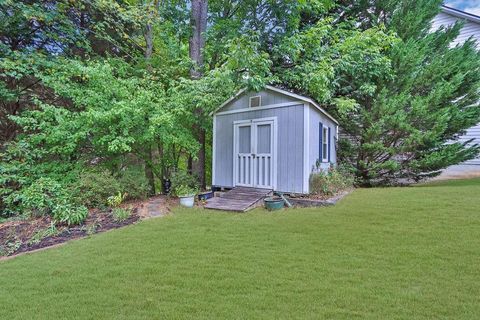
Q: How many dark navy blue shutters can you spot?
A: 2